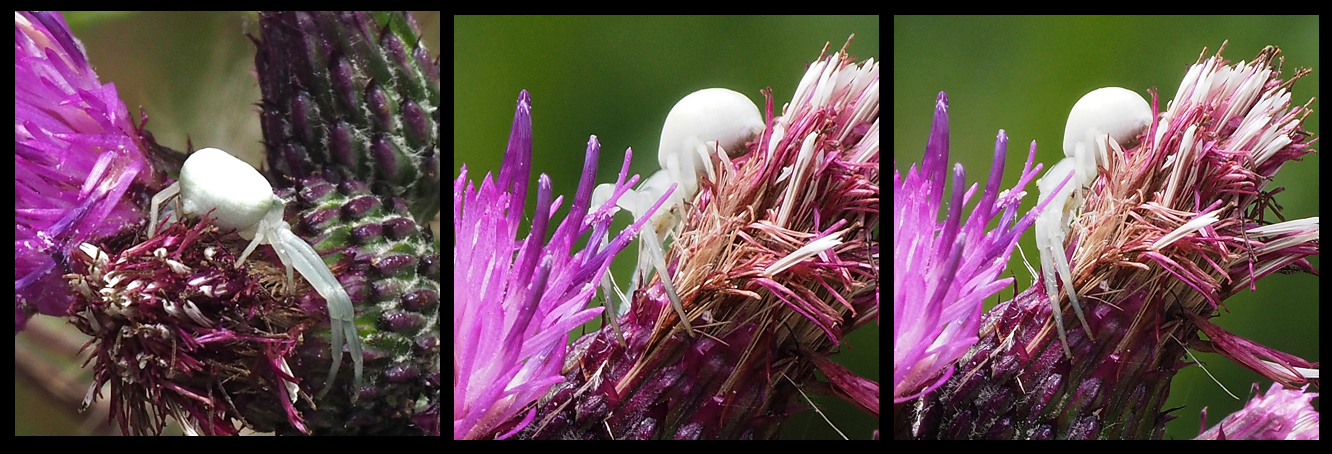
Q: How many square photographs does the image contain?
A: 3